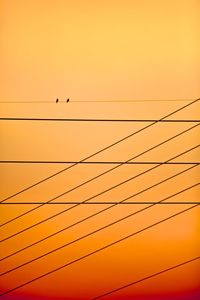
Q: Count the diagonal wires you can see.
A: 7